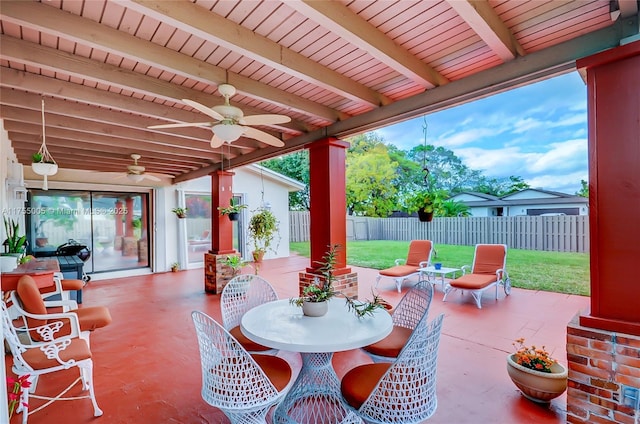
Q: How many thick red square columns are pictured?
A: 3